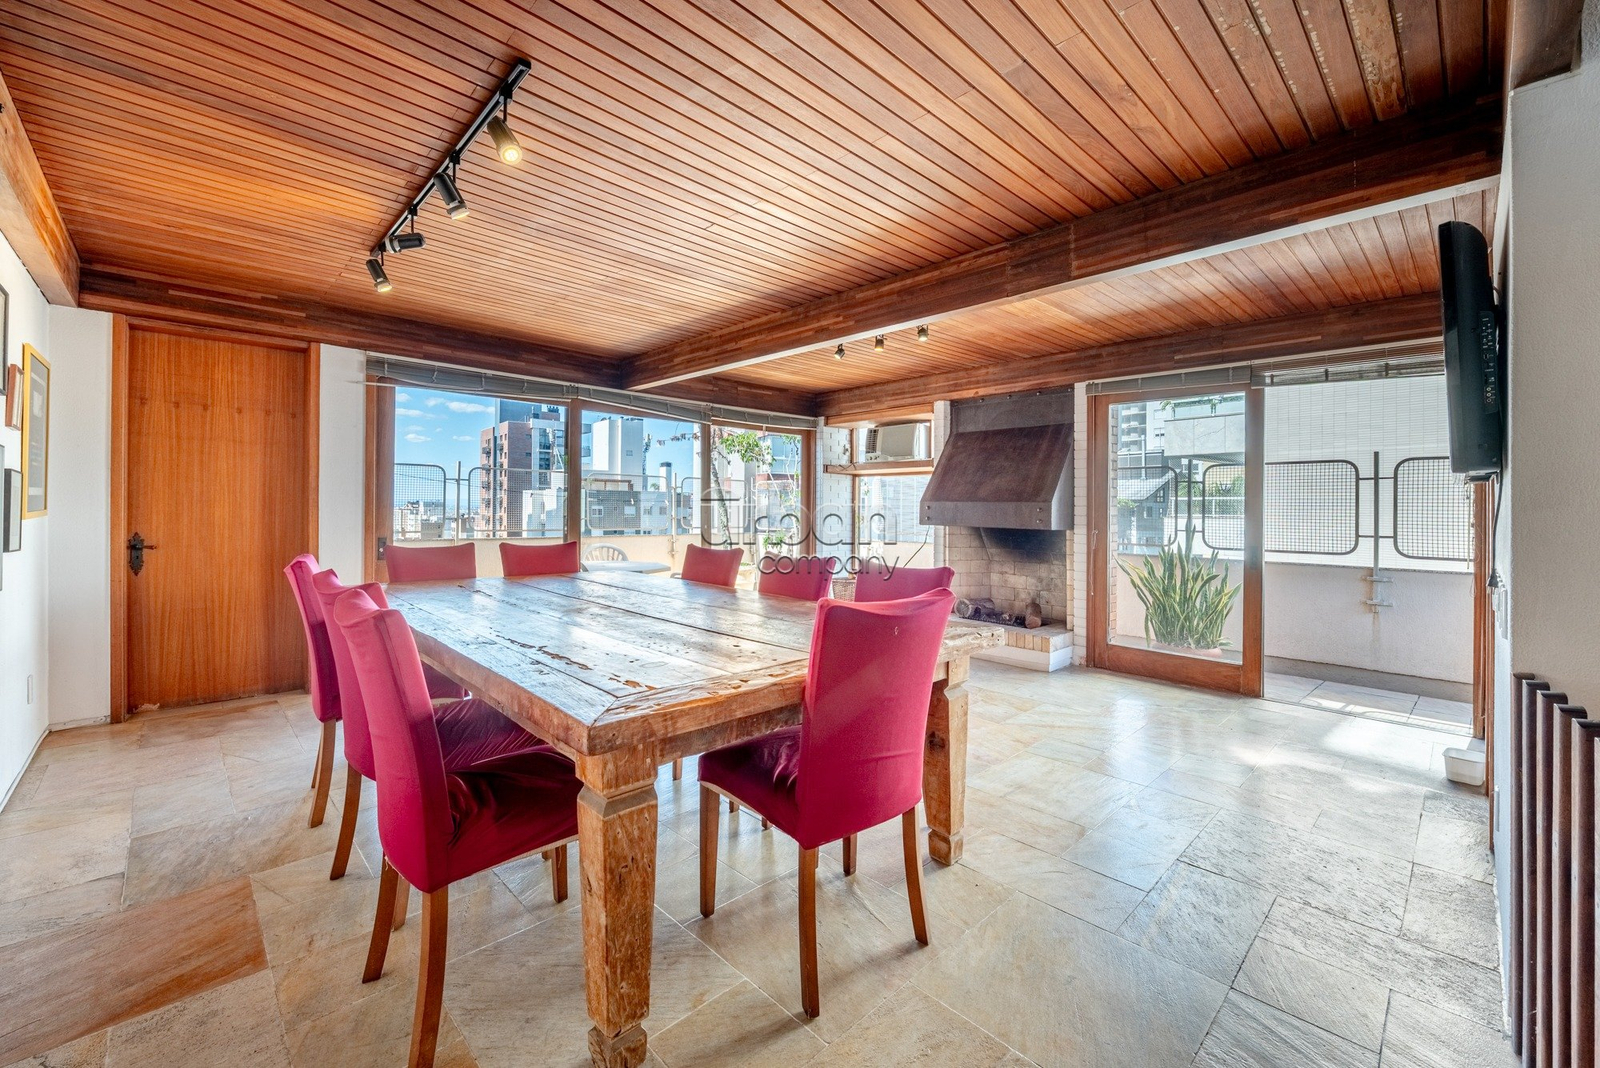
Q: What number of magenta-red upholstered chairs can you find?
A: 9